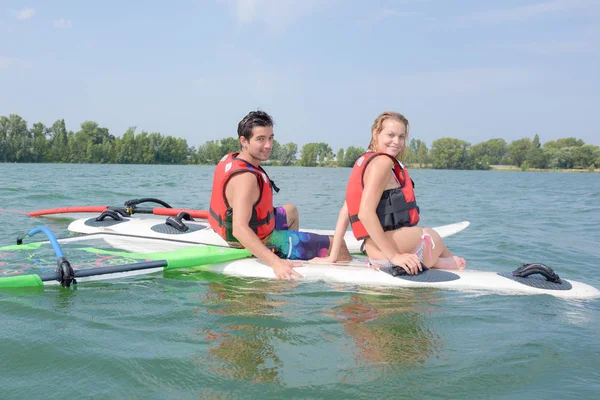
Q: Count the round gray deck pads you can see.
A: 4